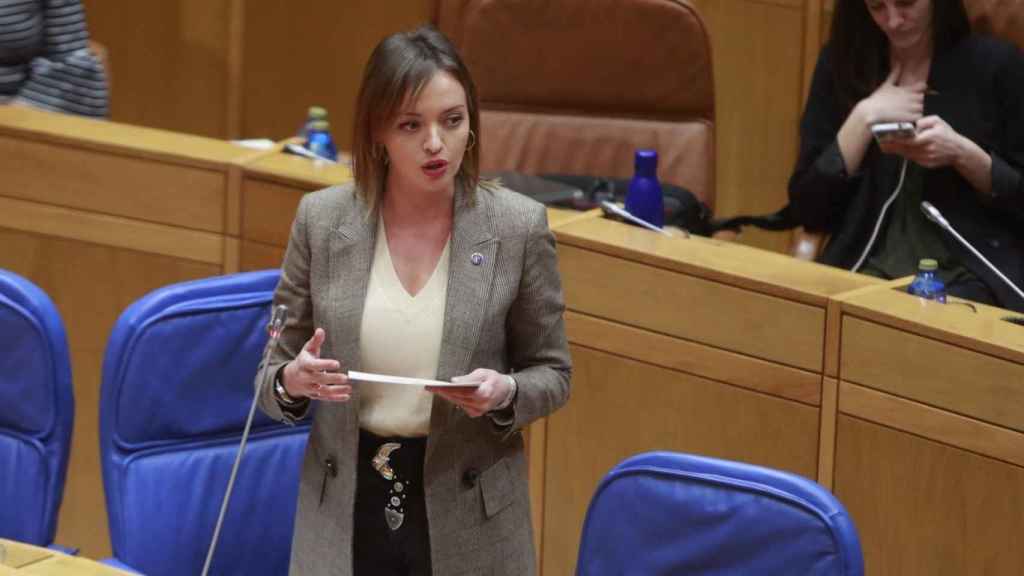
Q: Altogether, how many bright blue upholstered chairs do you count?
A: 3